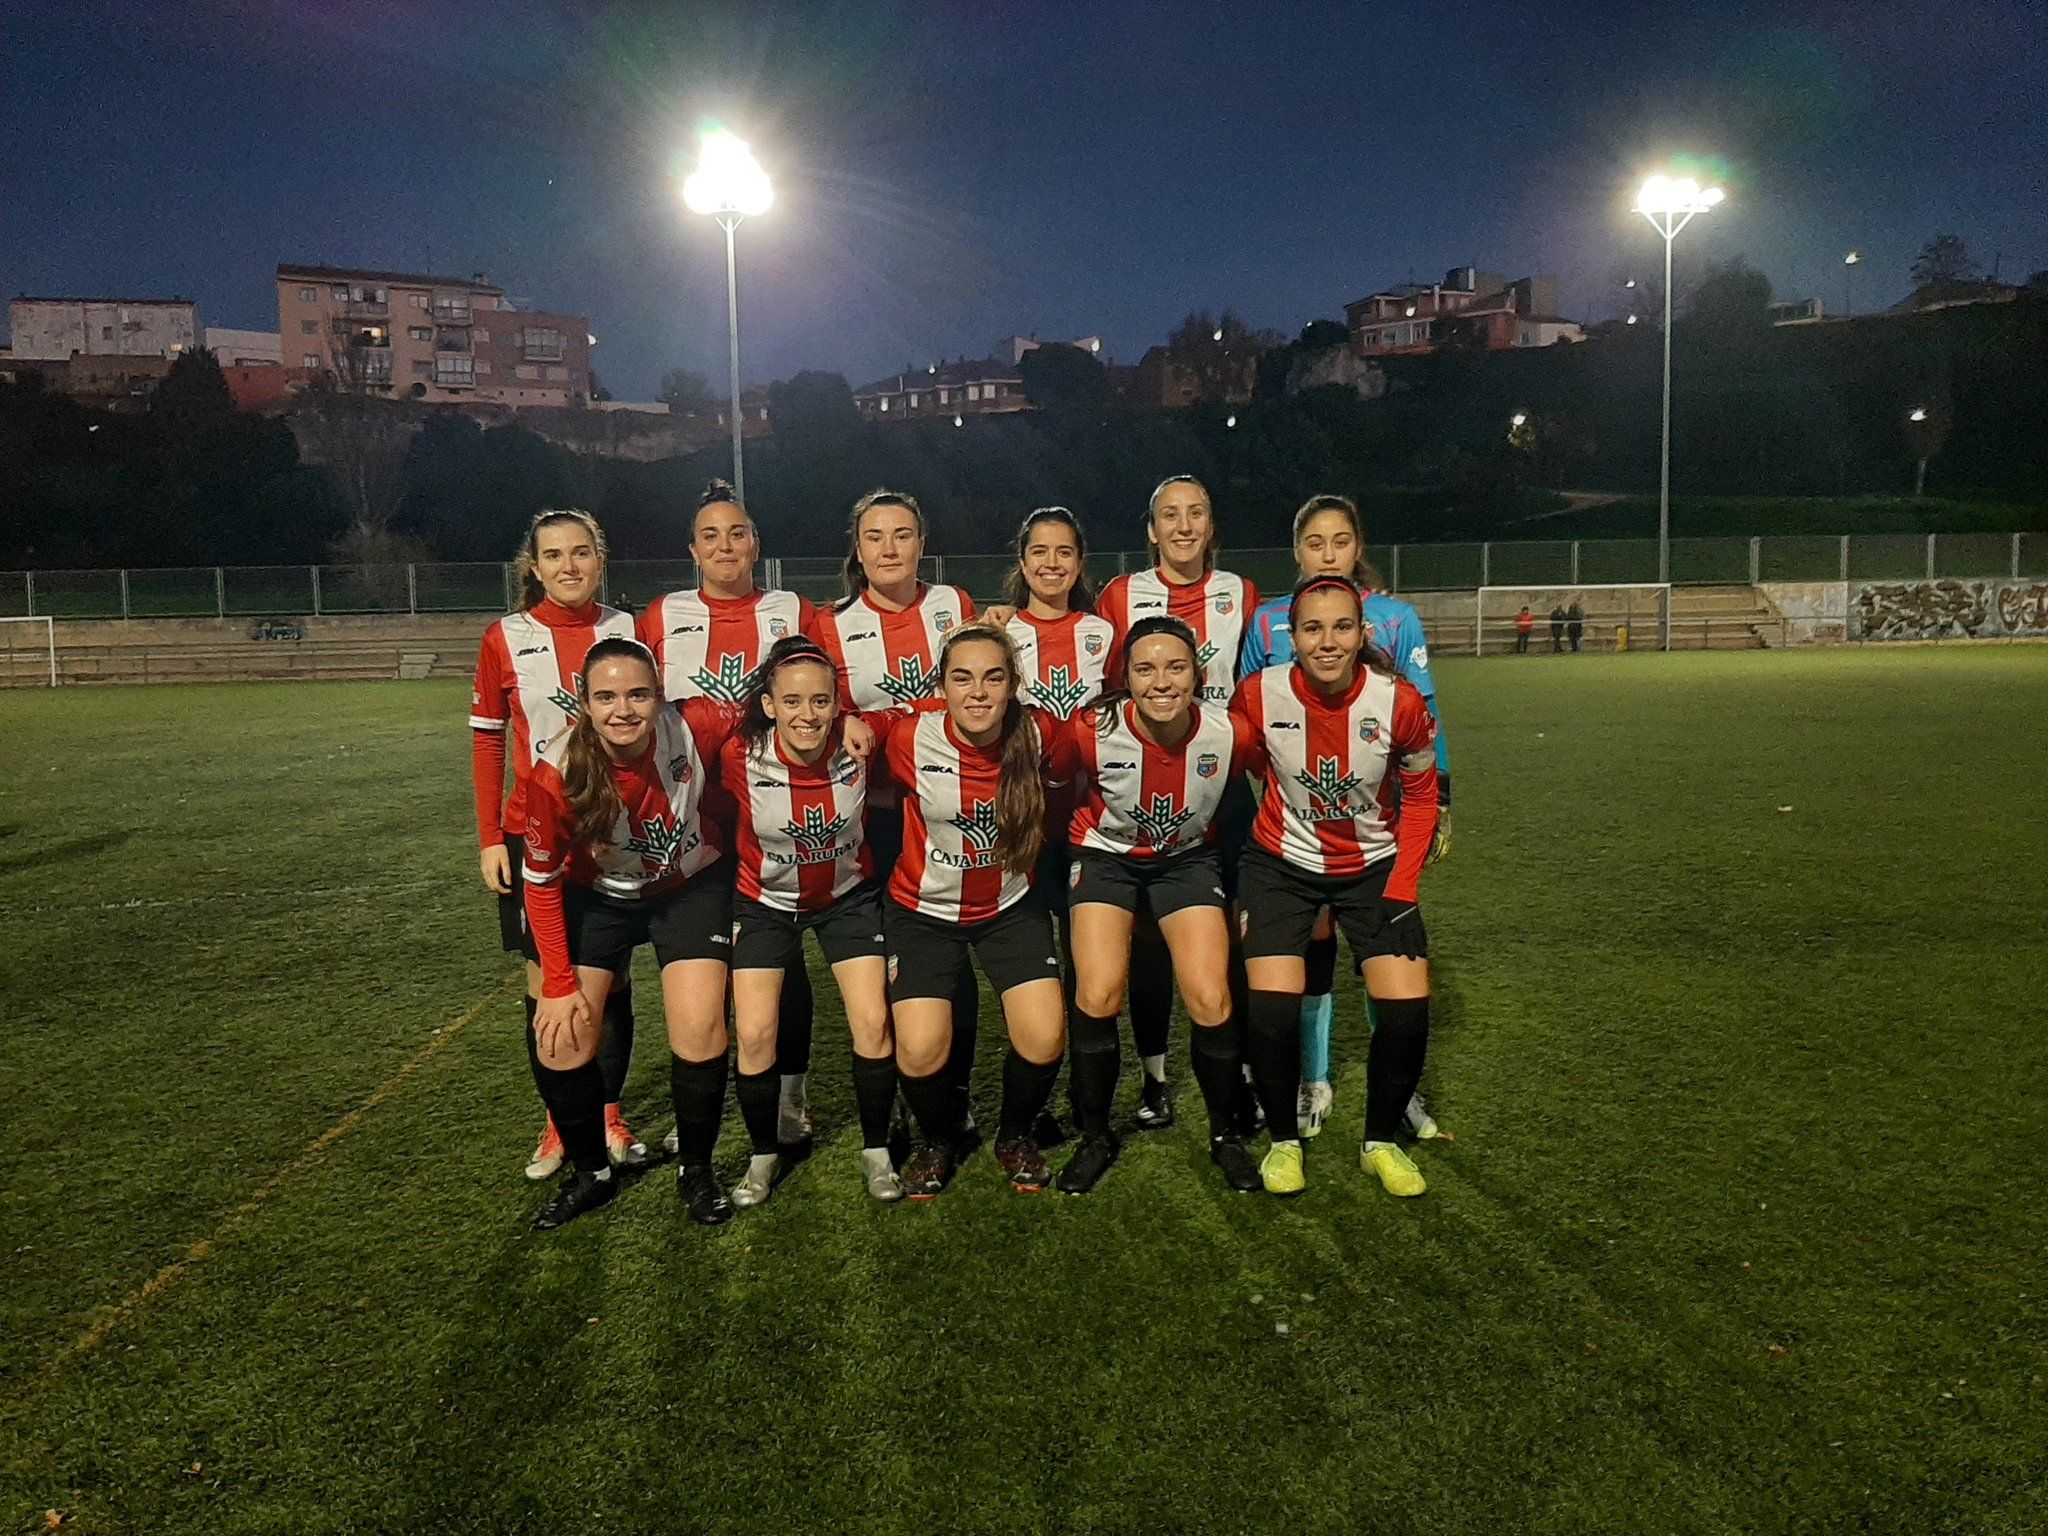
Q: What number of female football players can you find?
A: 11